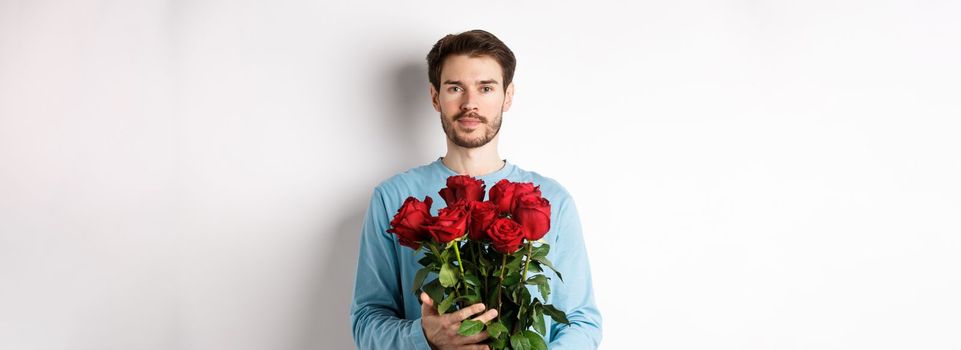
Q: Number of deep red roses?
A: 8